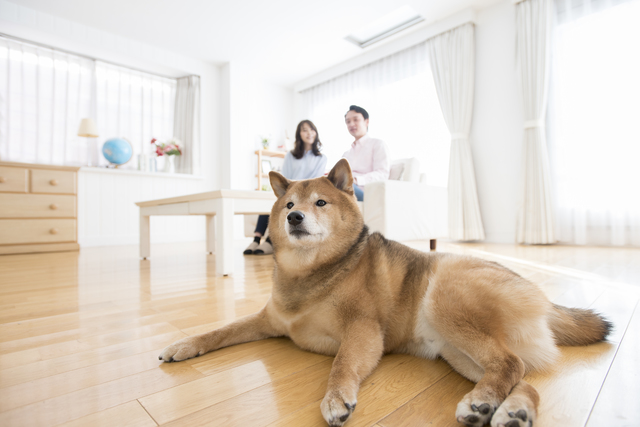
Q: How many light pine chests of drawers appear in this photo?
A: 1